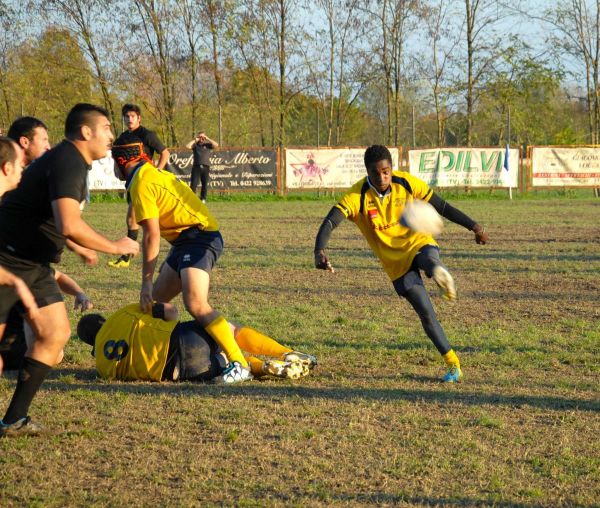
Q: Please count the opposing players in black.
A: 4